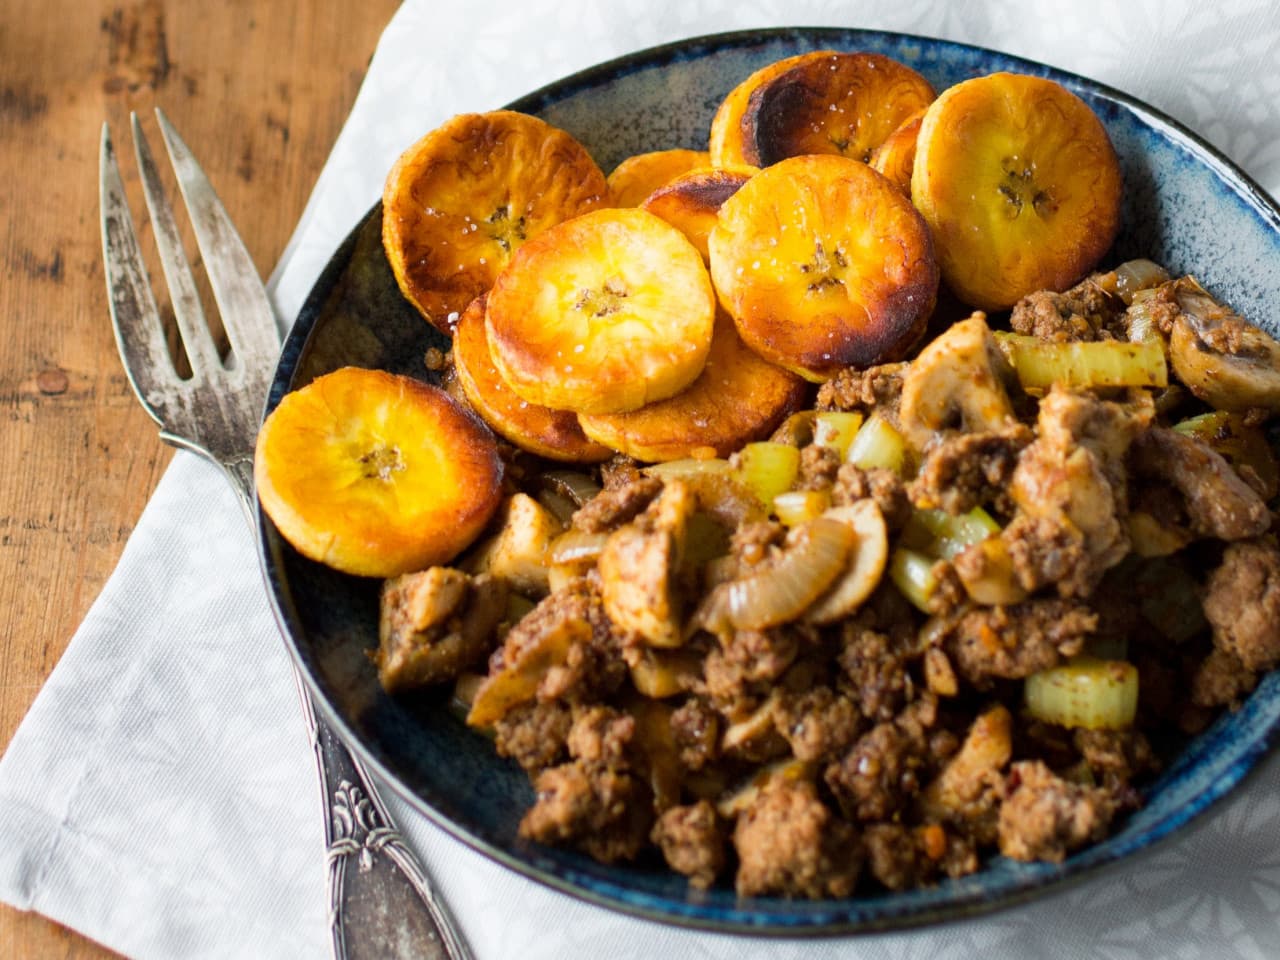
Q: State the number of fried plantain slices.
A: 11